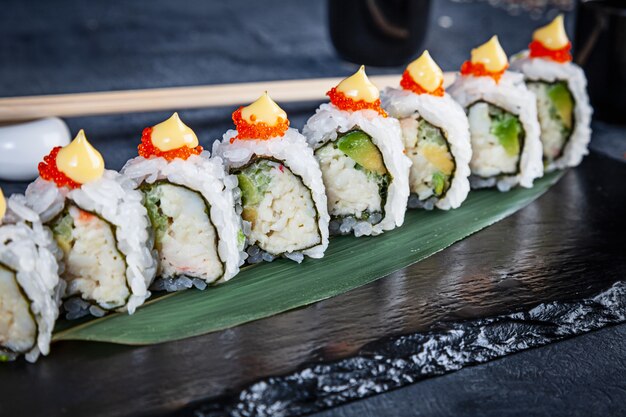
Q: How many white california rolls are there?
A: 8